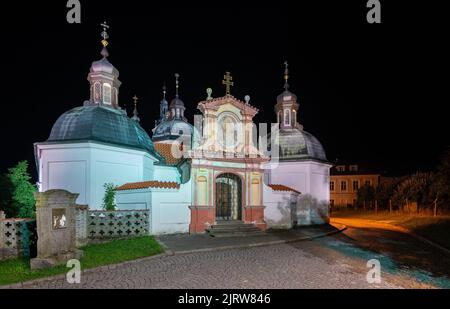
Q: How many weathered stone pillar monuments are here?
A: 1